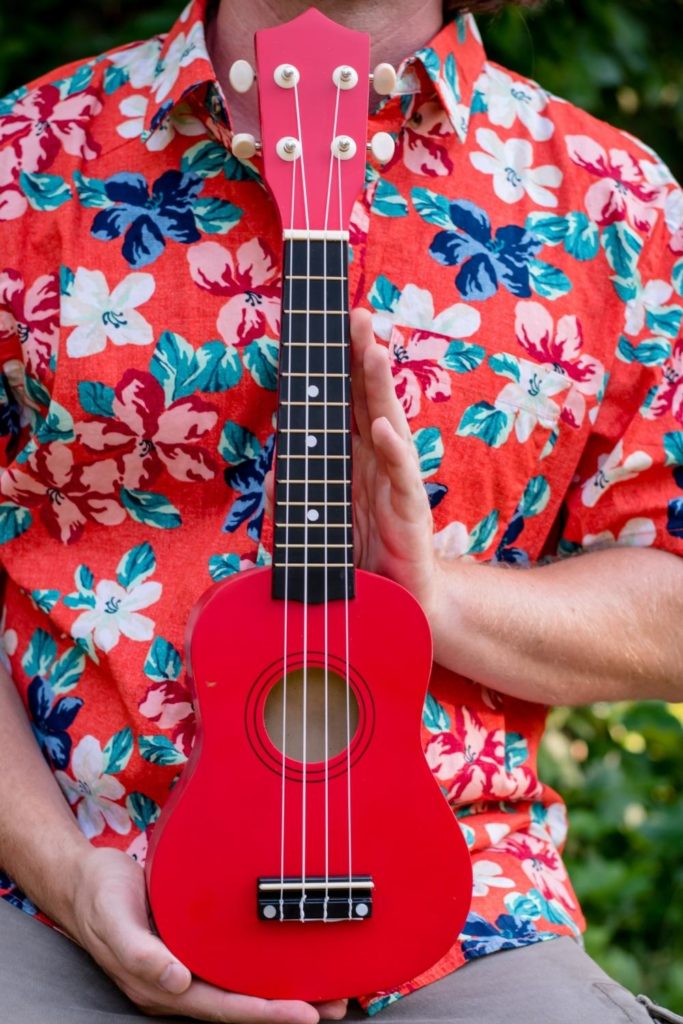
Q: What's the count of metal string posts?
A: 4